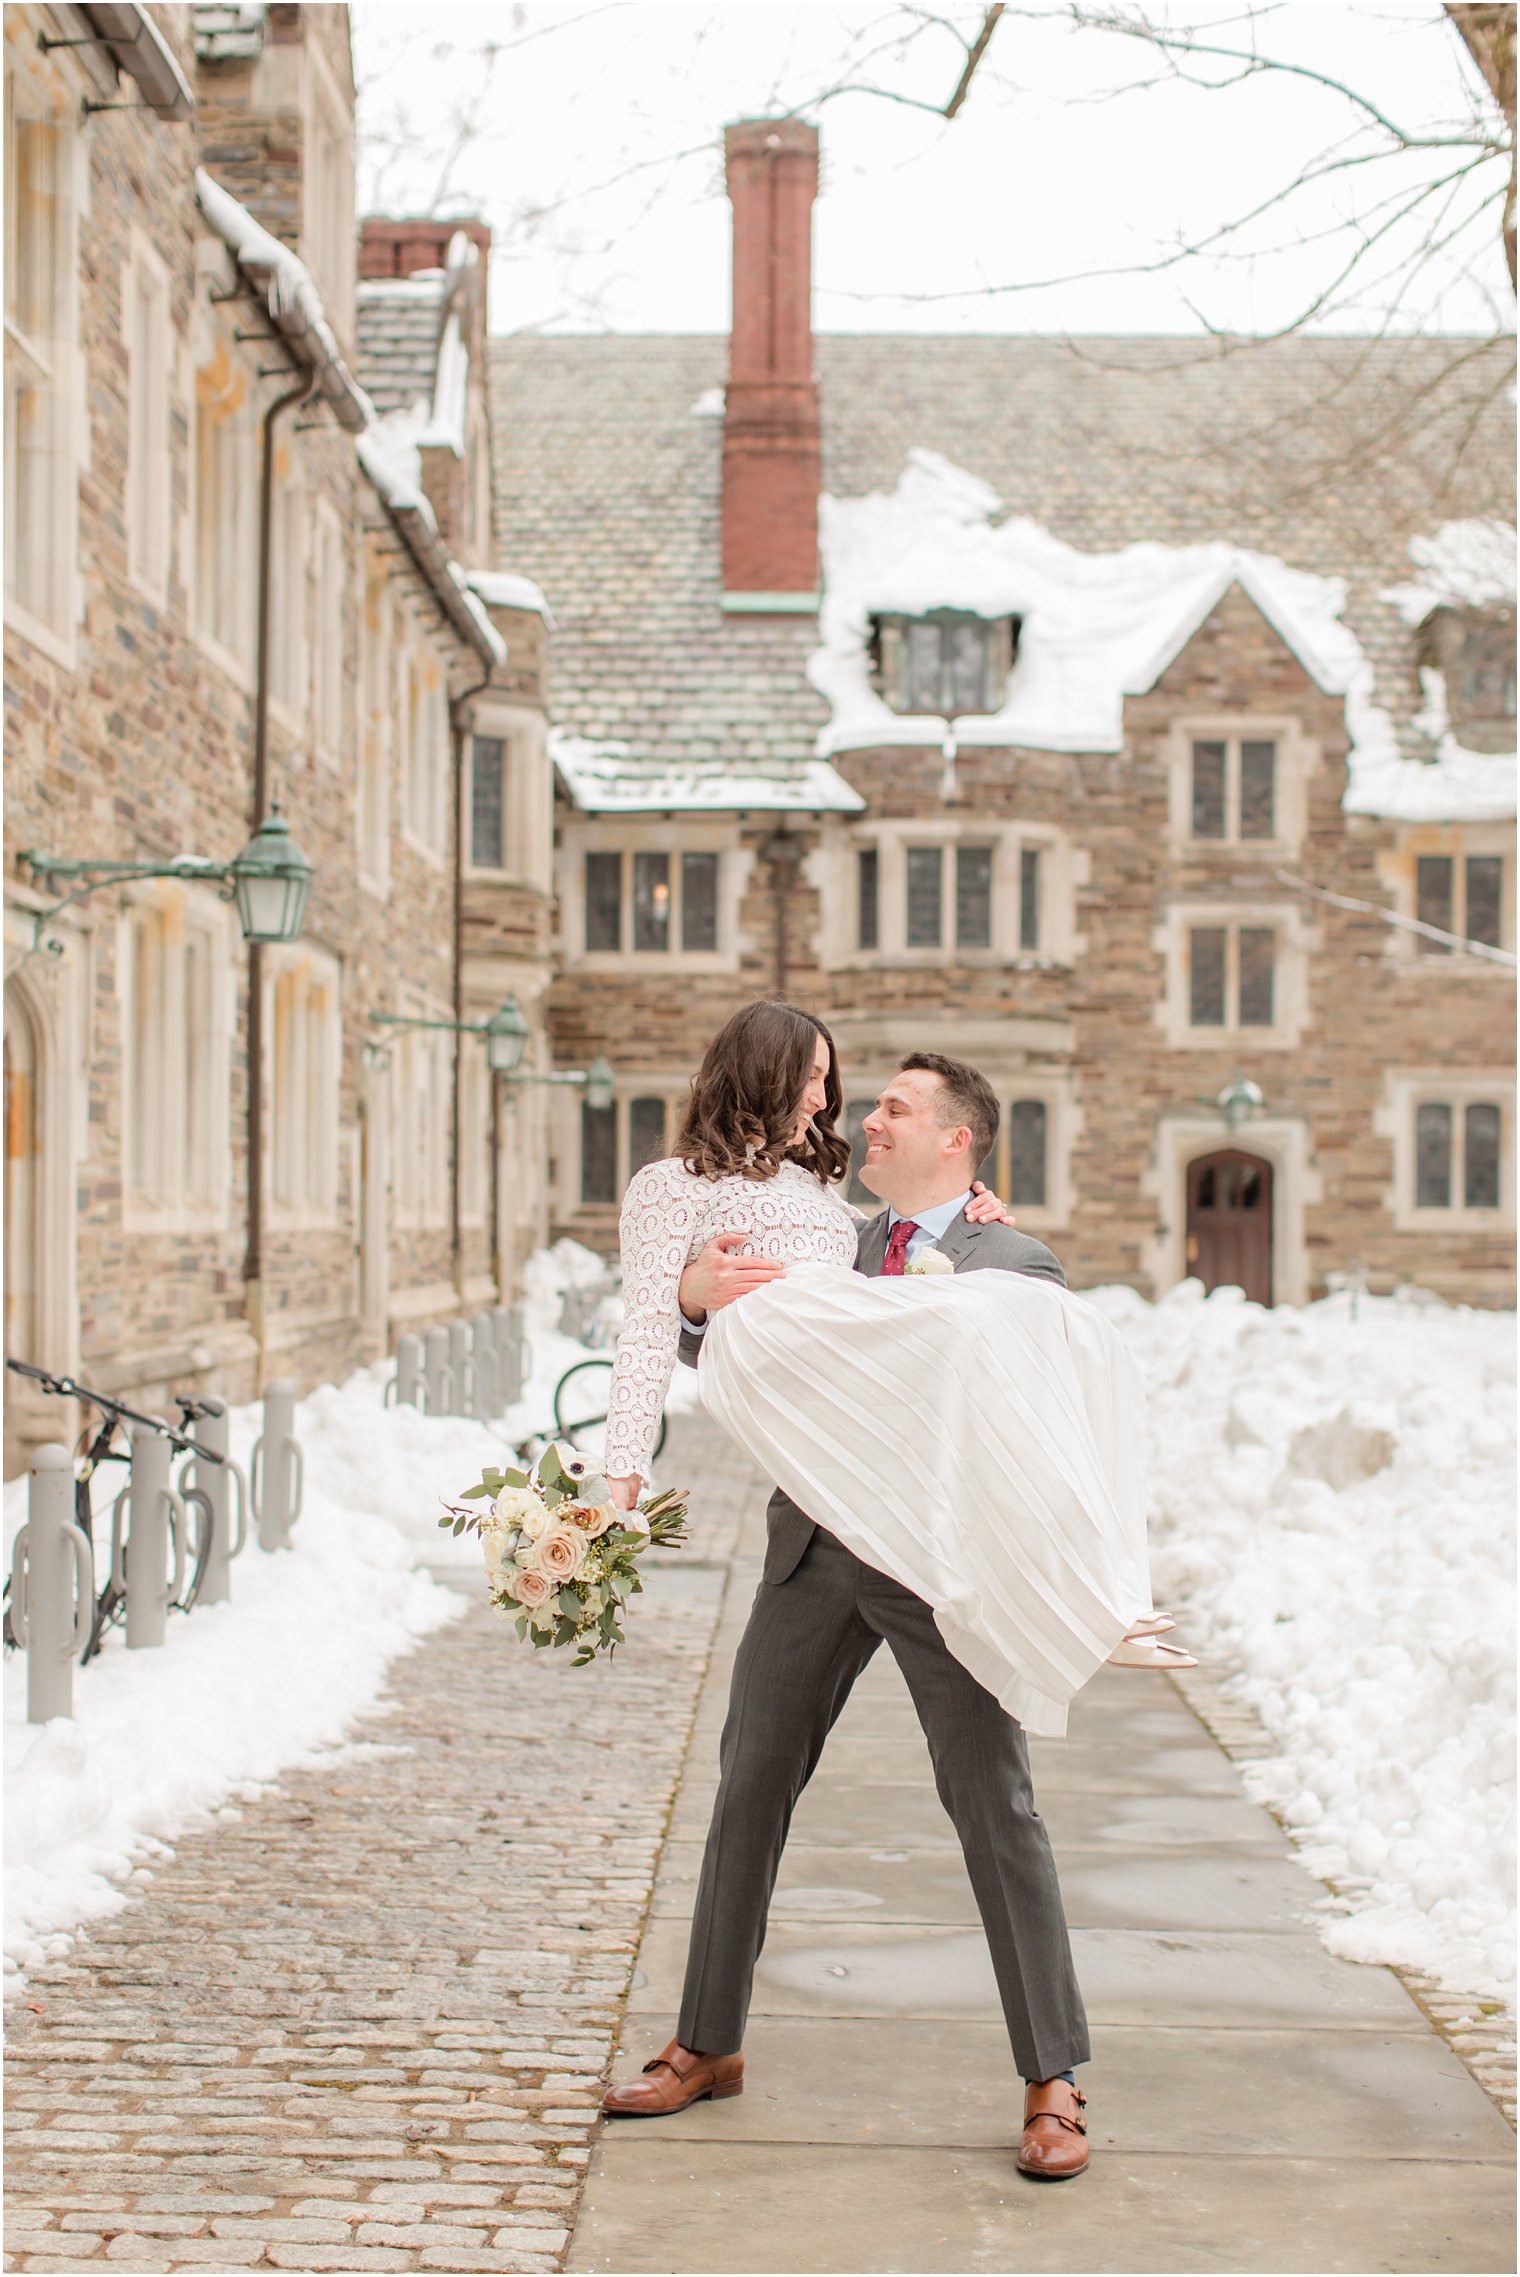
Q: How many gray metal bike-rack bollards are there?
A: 10